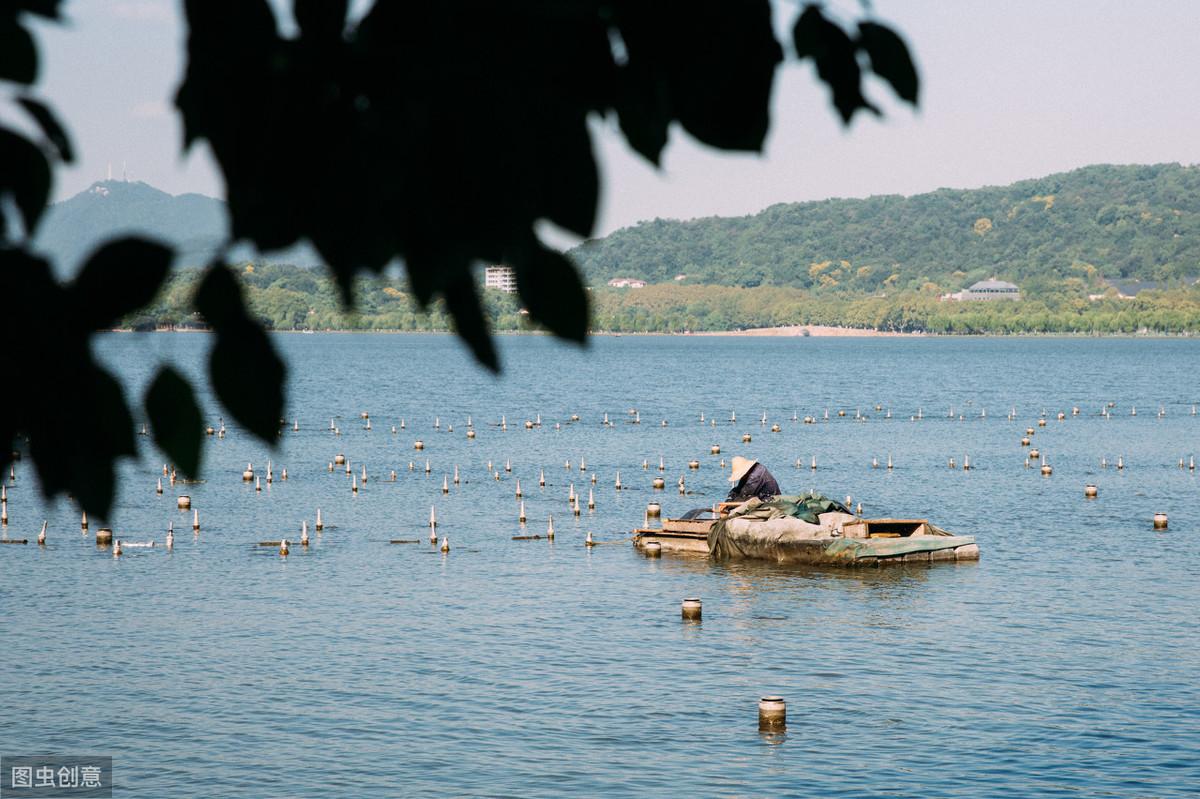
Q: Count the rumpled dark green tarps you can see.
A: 1